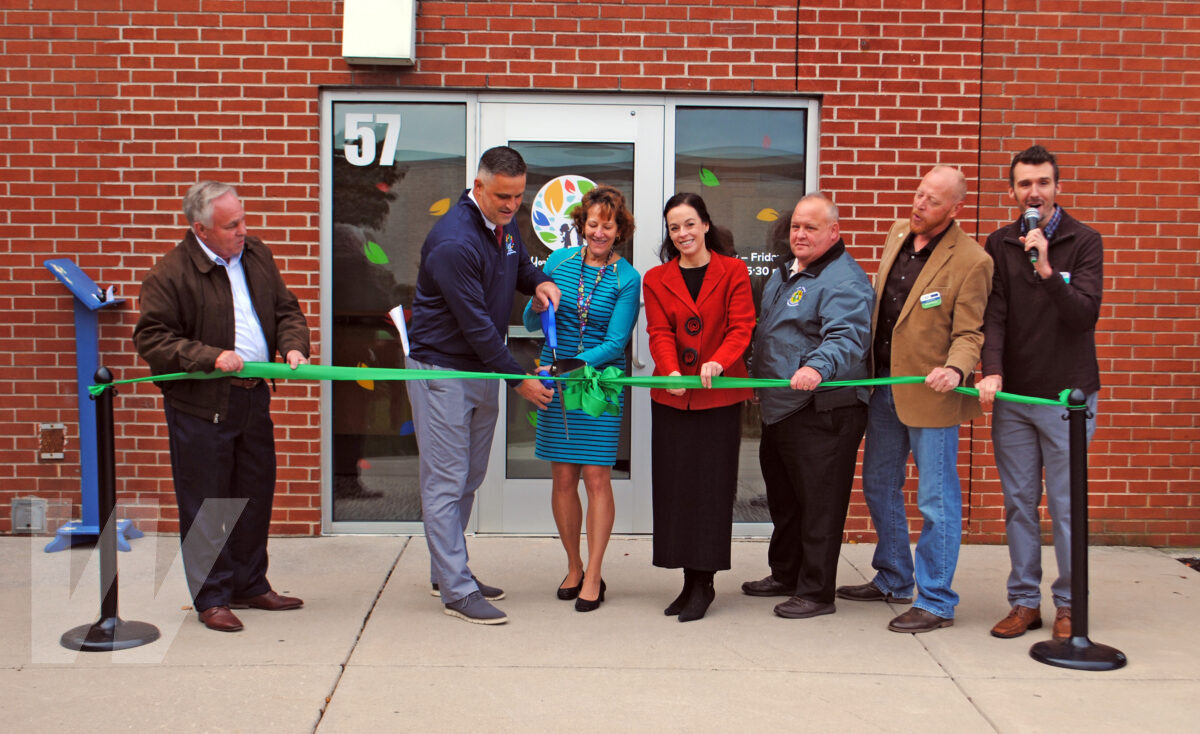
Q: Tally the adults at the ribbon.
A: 7